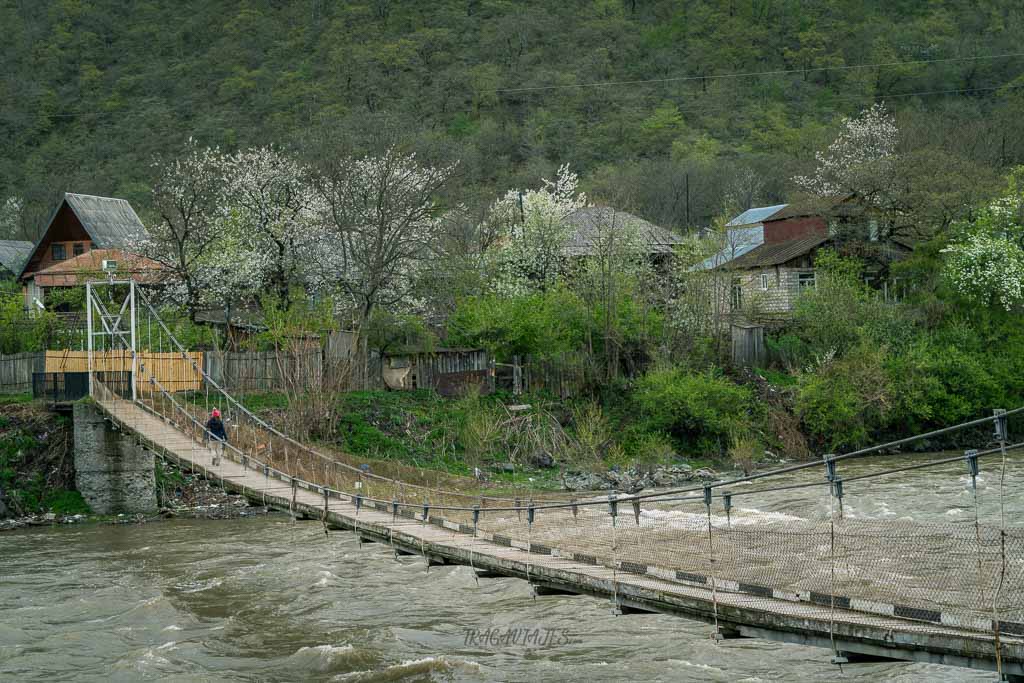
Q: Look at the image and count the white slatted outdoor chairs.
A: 0